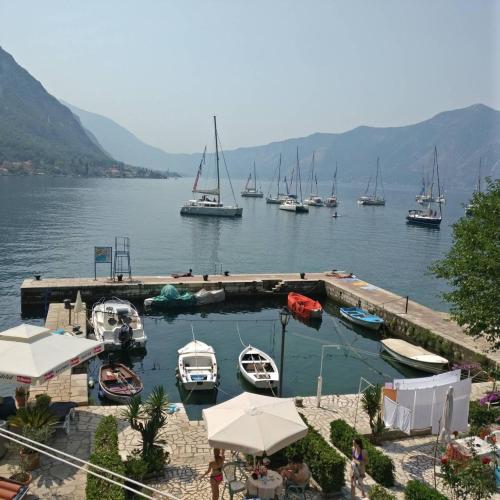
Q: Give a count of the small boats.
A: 8